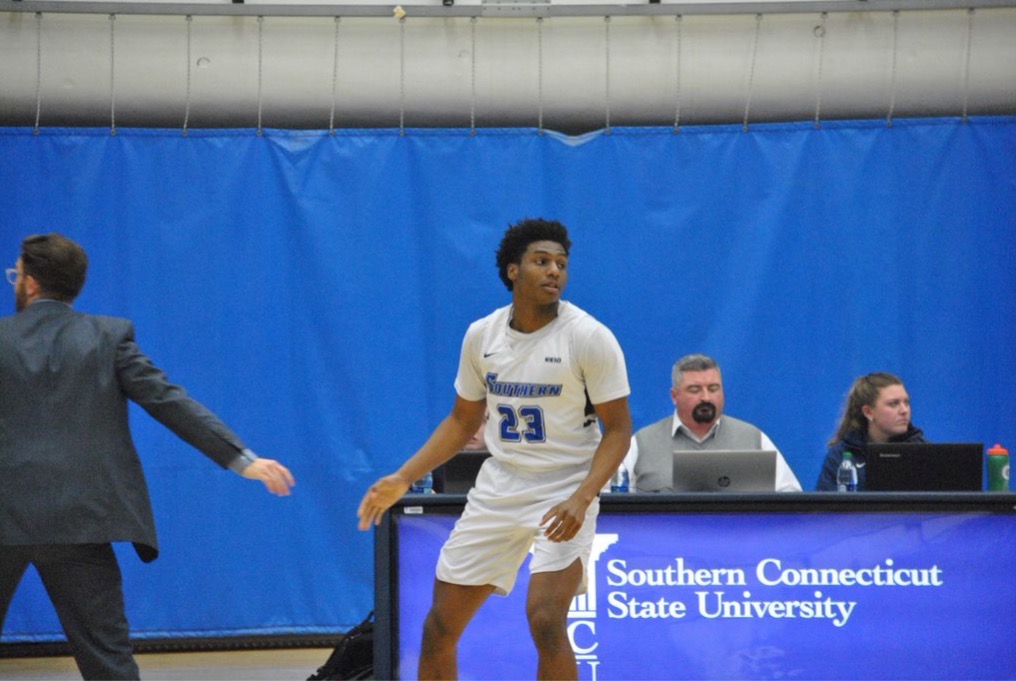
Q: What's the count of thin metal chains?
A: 14